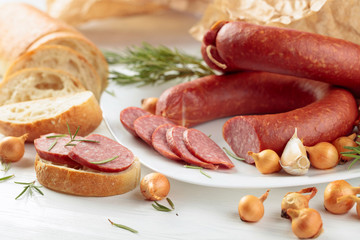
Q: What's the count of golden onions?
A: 11